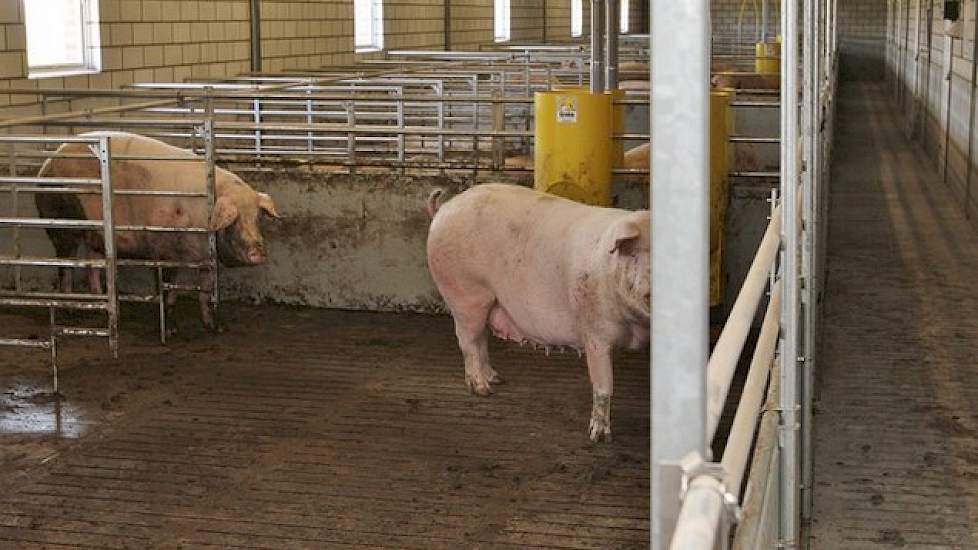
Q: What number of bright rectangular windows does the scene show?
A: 5